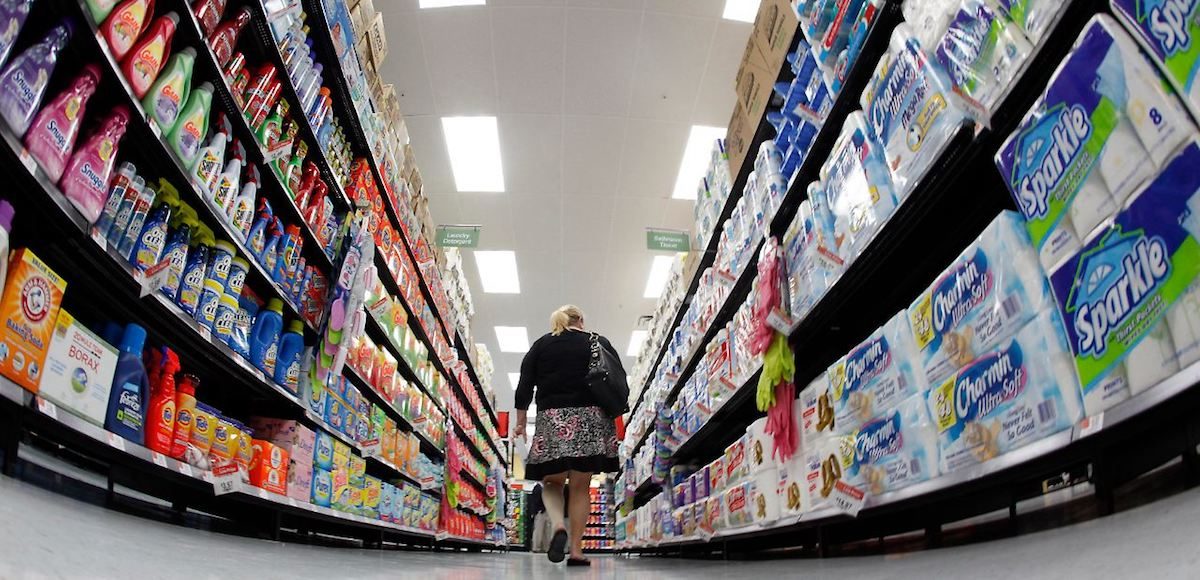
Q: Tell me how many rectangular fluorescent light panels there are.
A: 9